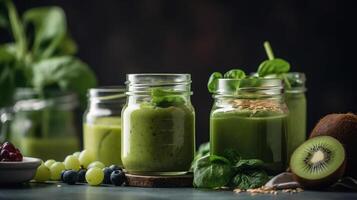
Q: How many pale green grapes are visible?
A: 8